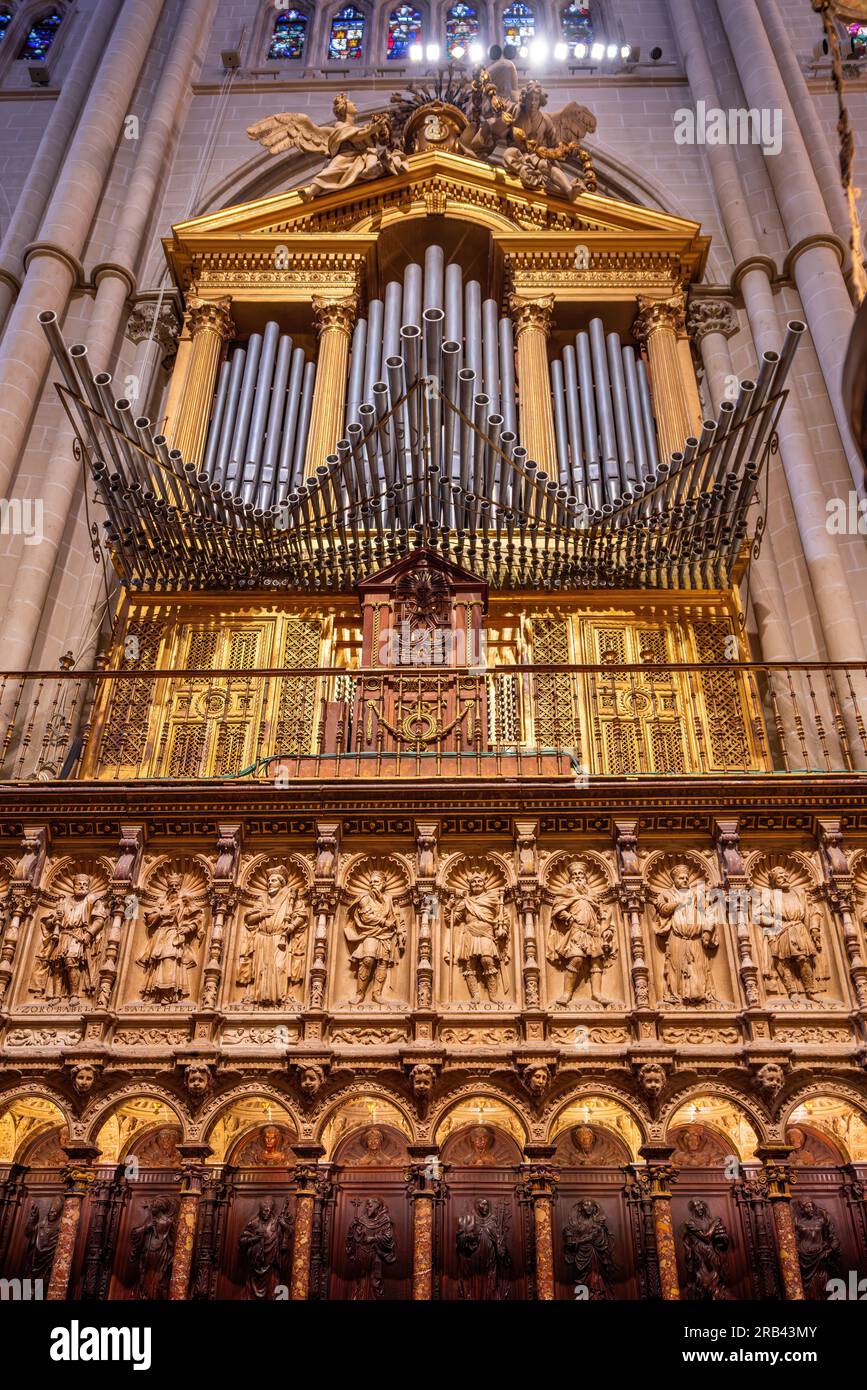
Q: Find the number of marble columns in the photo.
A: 7